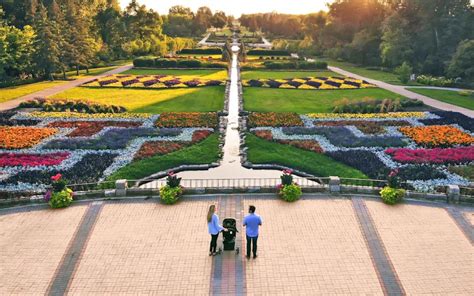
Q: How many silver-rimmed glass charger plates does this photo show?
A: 0